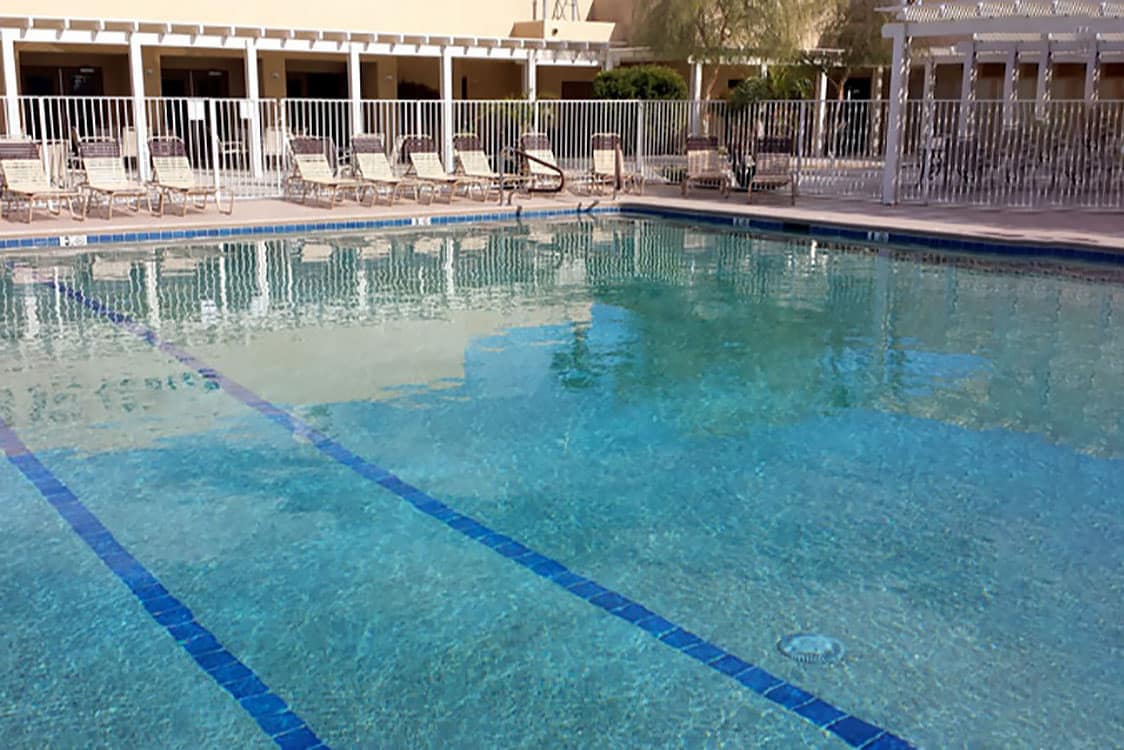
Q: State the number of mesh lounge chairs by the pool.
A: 11